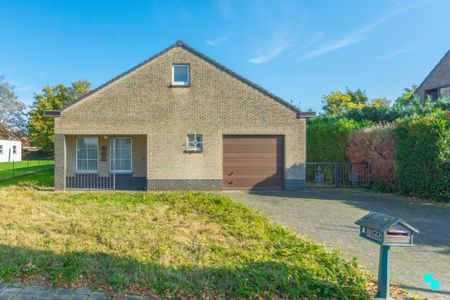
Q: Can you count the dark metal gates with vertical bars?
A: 1